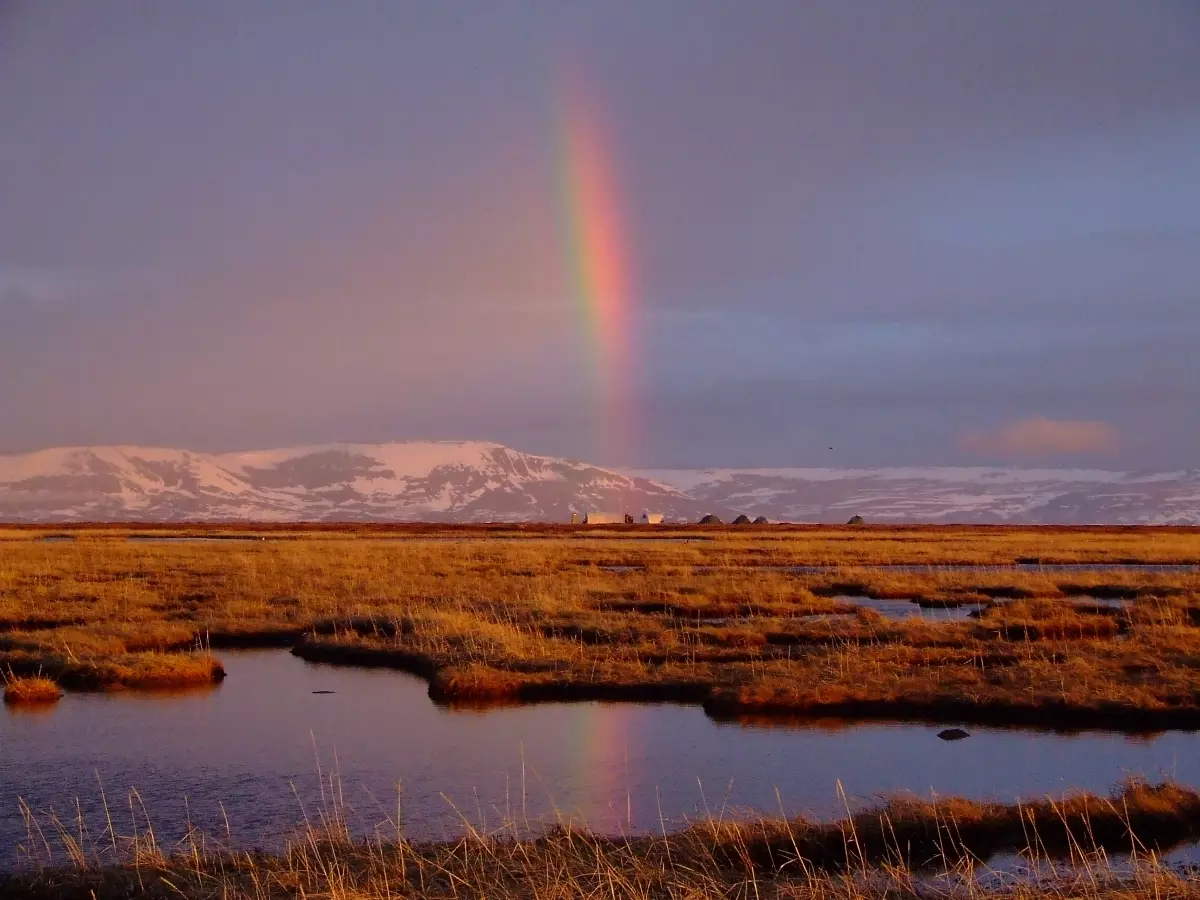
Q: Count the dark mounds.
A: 4